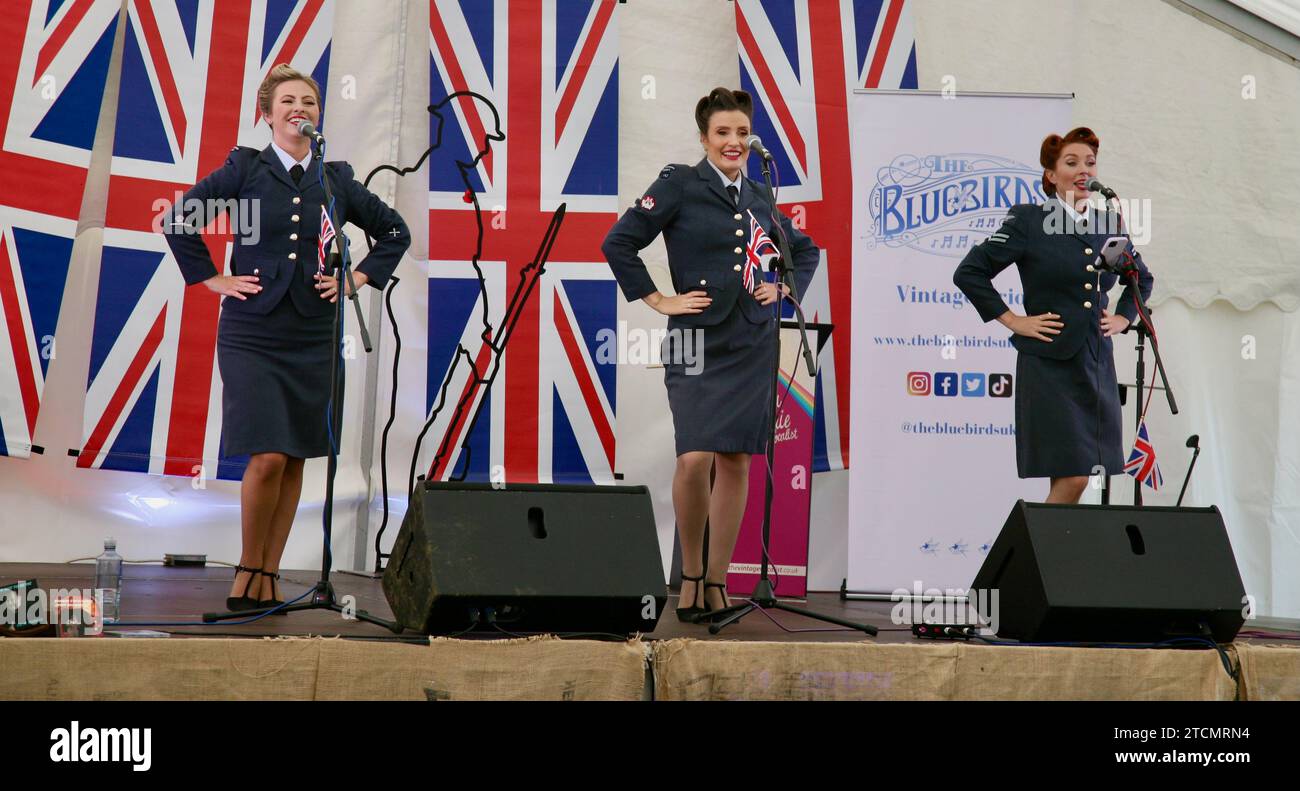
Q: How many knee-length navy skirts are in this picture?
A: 3